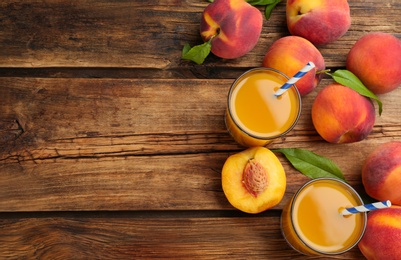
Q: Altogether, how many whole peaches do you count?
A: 7